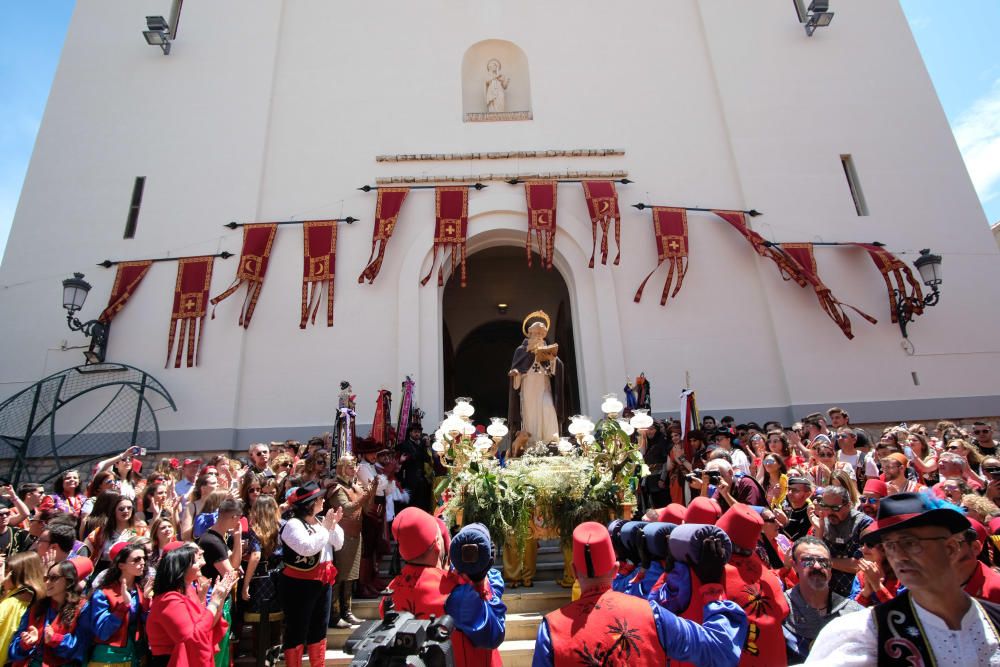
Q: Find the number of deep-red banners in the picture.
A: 12